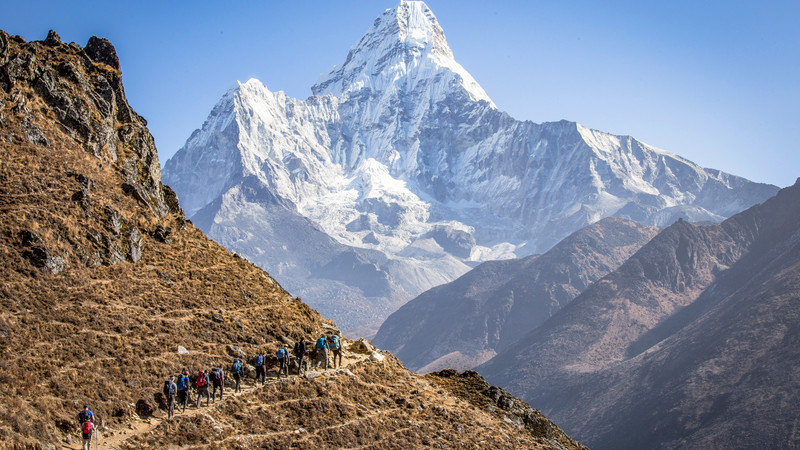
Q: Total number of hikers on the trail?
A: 12